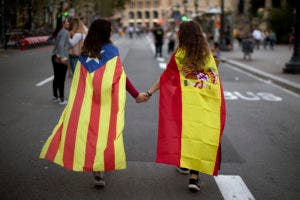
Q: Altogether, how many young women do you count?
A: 2